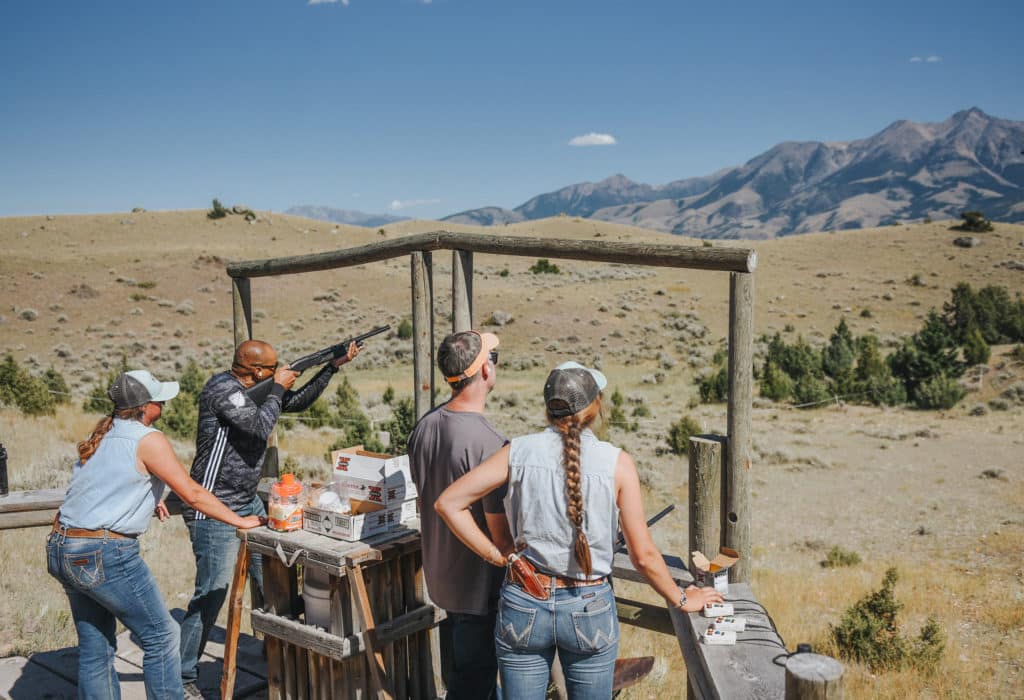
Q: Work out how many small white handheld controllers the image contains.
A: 3